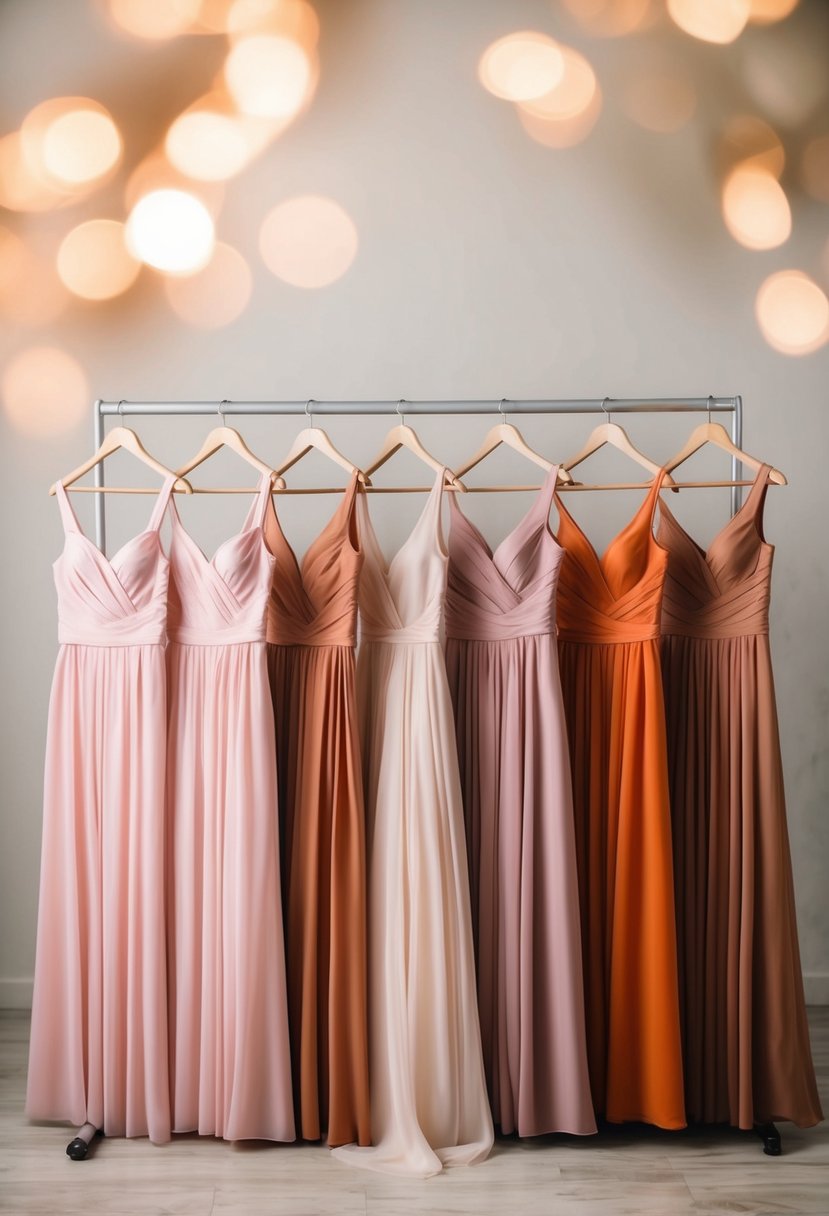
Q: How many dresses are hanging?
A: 7